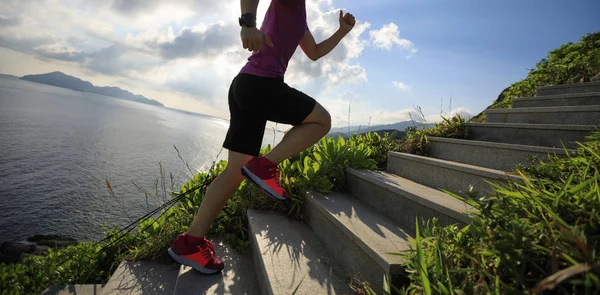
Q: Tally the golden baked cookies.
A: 0